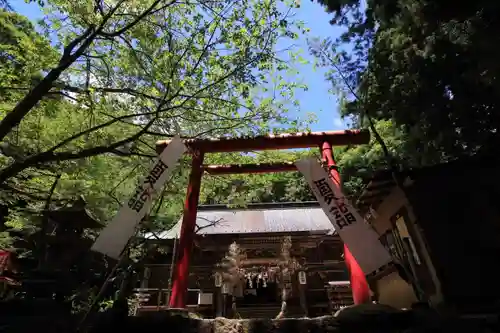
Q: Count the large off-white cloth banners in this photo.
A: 2